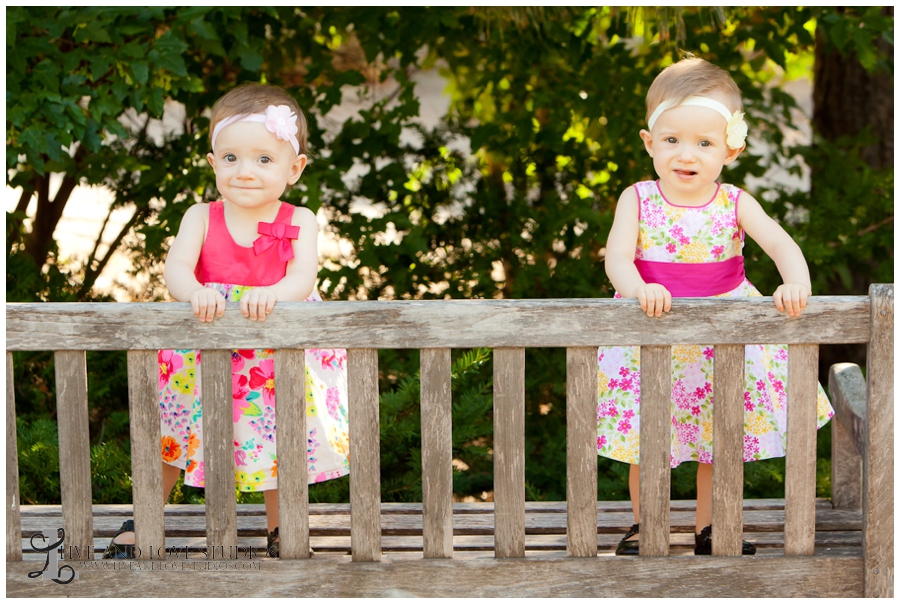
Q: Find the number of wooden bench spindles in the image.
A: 12